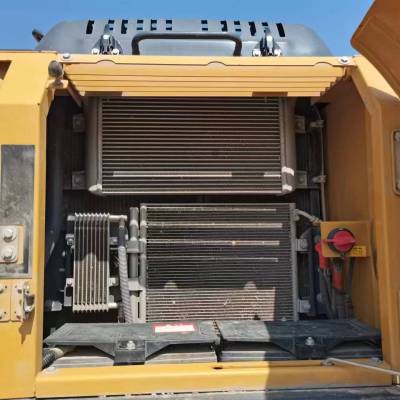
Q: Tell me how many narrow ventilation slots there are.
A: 12